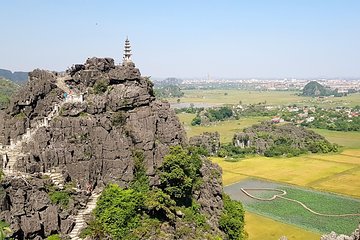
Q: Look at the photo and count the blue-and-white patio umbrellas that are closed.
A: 0